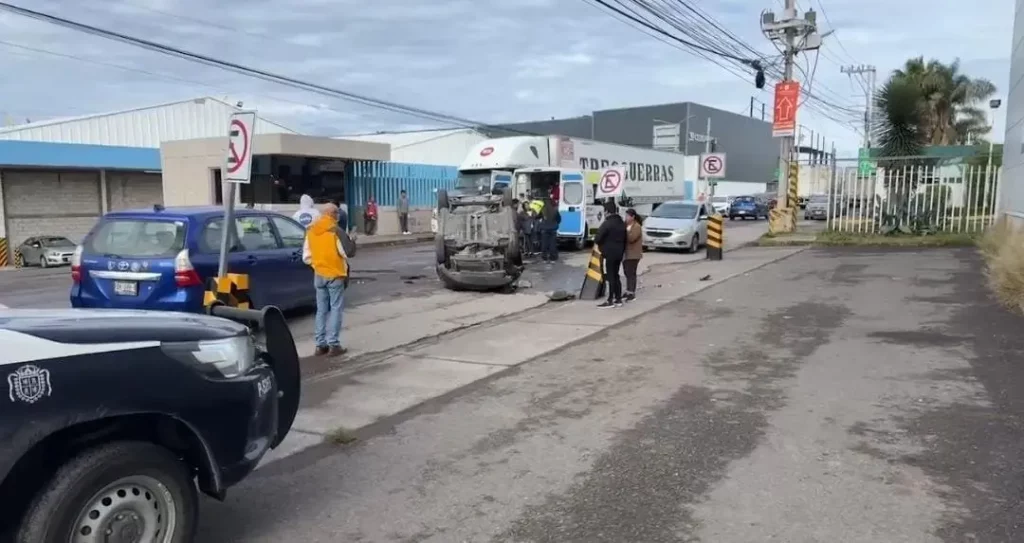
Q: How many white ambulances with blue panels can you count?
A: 1